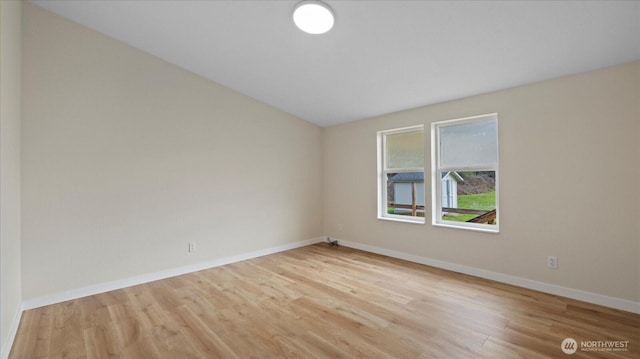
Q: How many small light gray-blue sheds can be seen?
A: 1